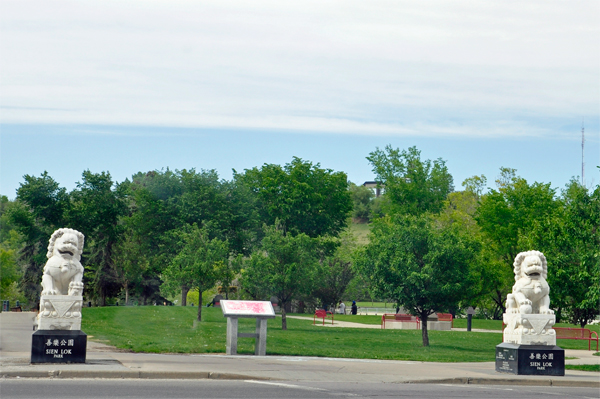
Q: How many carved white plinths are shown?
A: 2